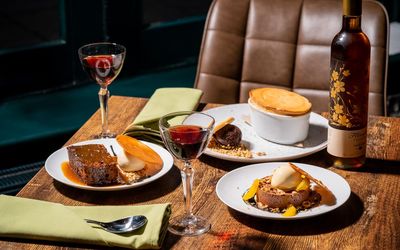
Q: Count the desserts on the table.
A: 3